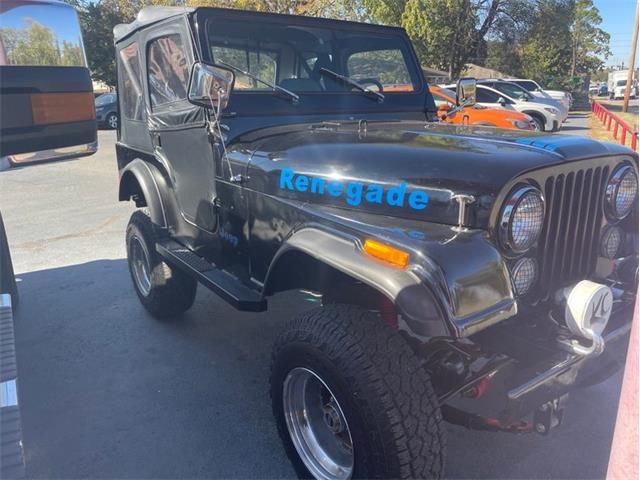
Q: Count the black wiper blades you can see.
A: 2